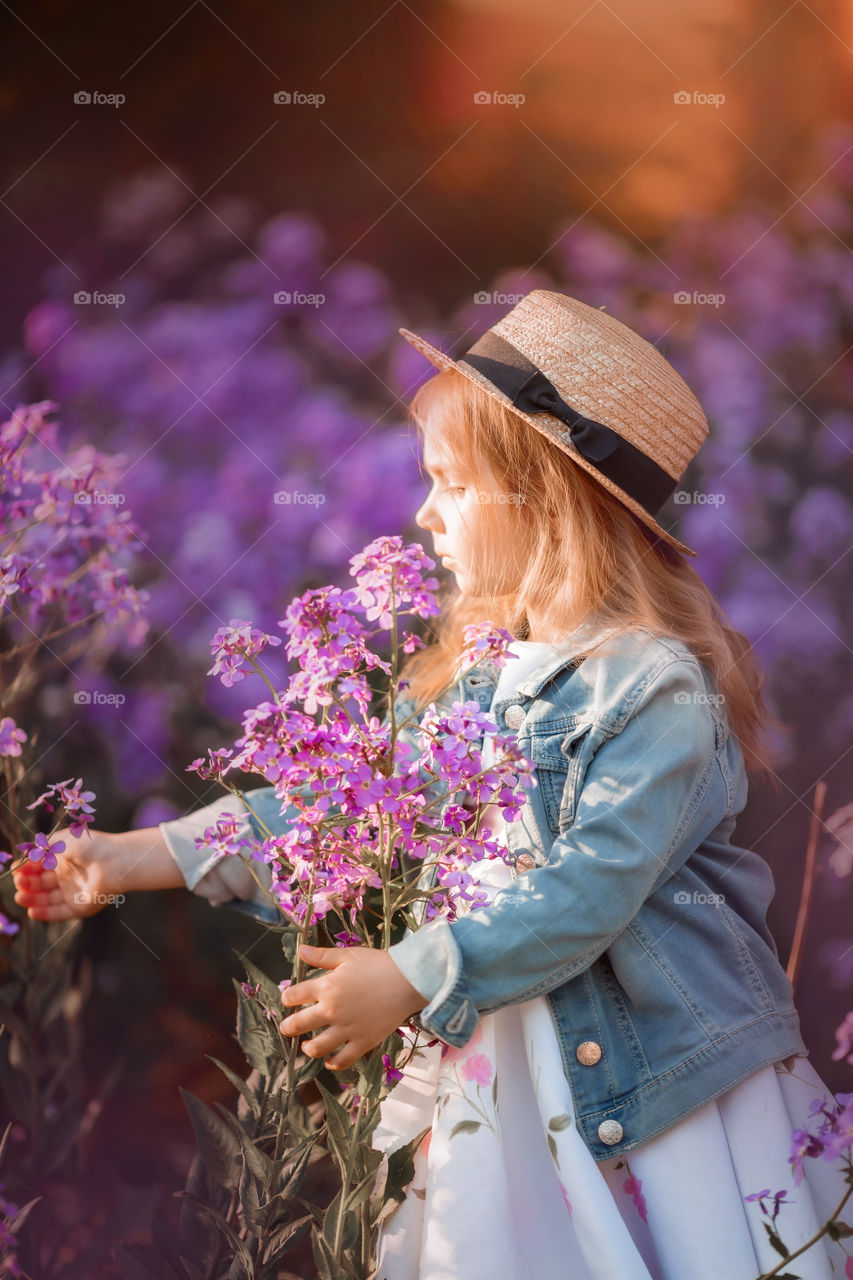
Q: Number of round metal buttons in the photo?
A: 4